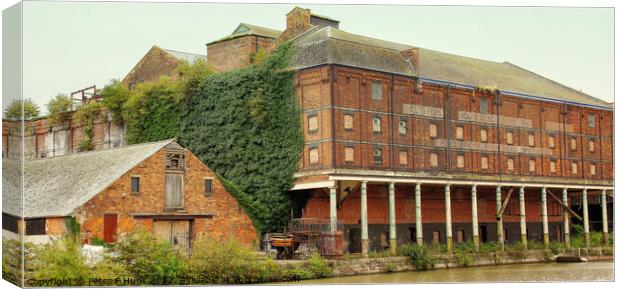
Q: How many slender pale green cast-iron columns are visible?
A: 12